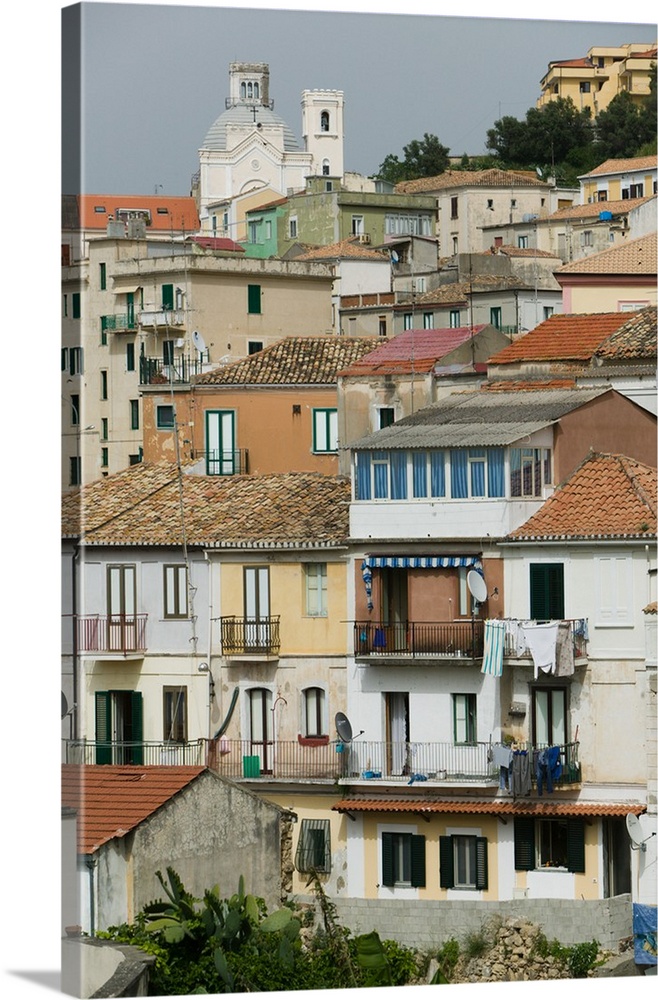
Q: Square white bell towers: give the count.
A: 1